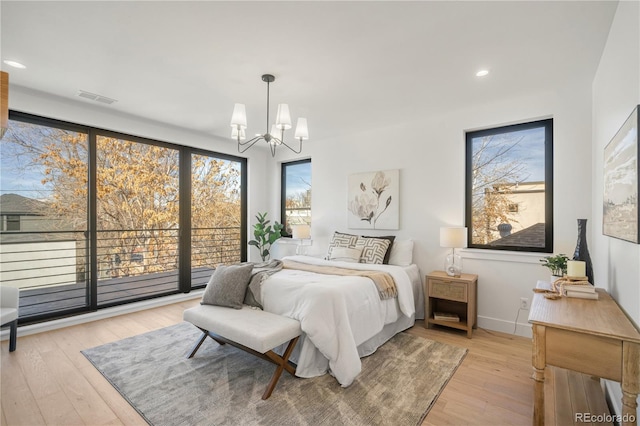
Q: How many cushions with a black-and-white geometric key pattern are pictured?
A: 2